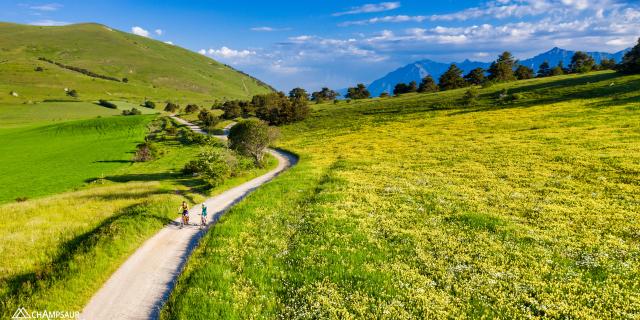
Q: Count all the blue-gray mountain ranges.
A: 1